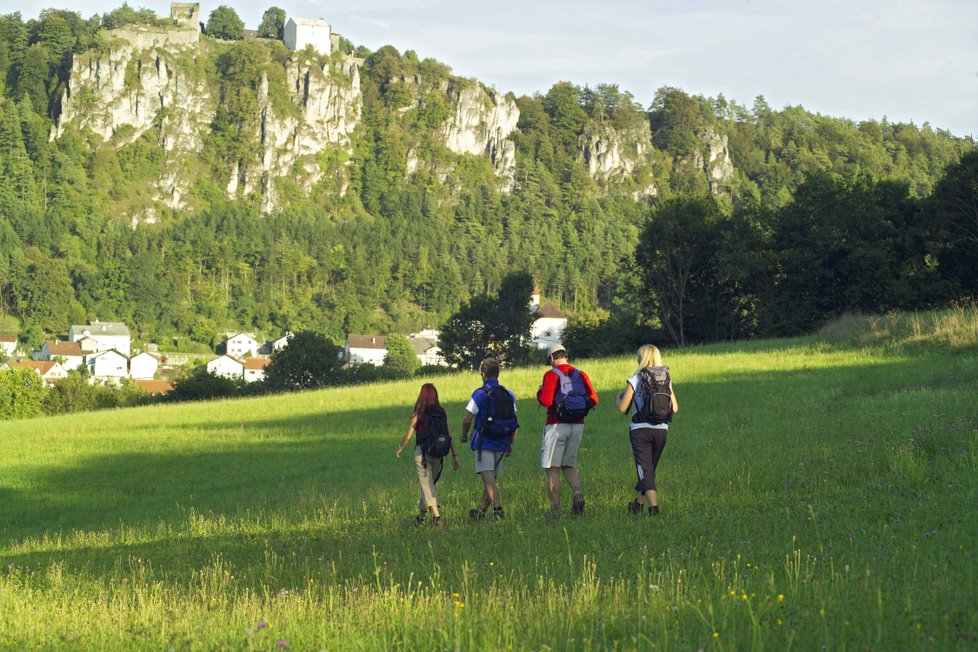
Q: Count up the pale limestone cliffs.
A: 5